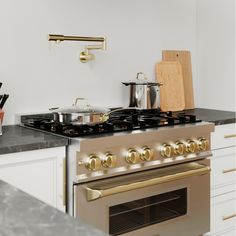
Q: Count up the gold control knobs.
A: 8